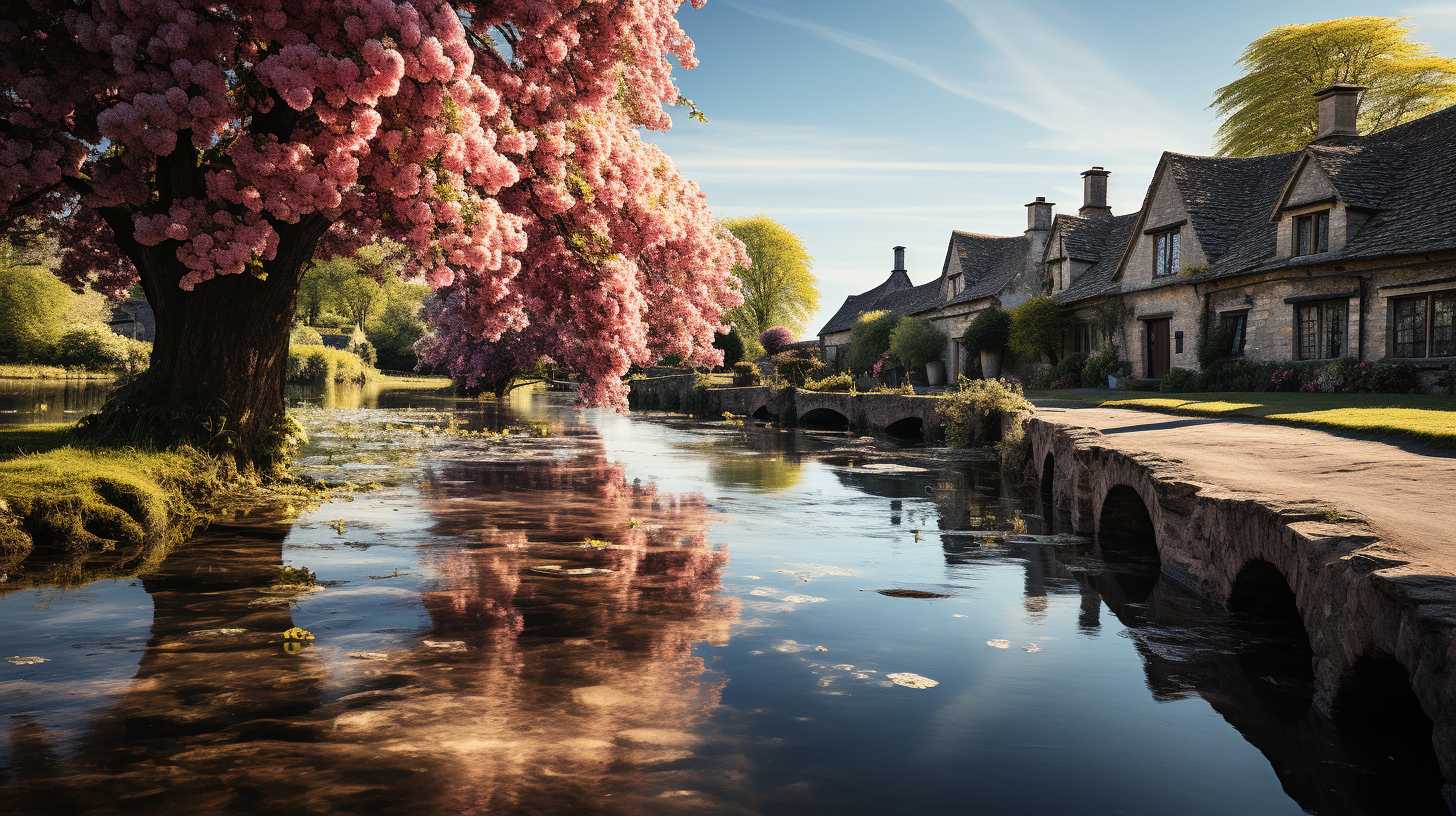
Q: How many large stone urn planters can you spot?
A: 2